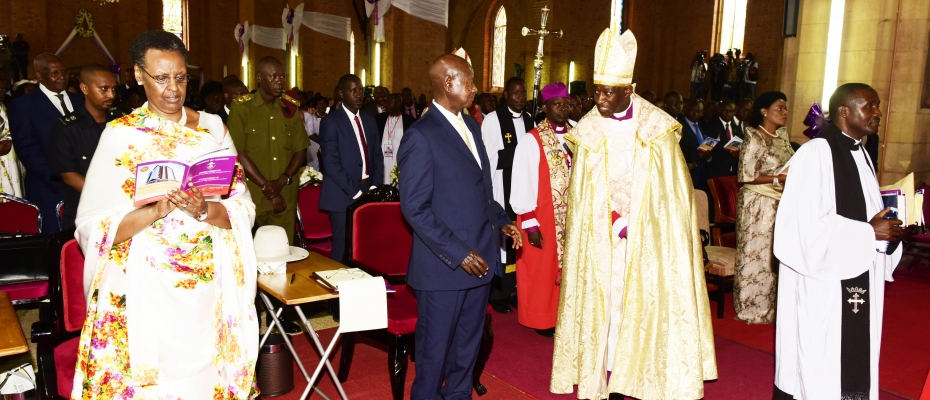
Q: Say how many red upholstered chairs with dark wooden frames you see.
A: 2